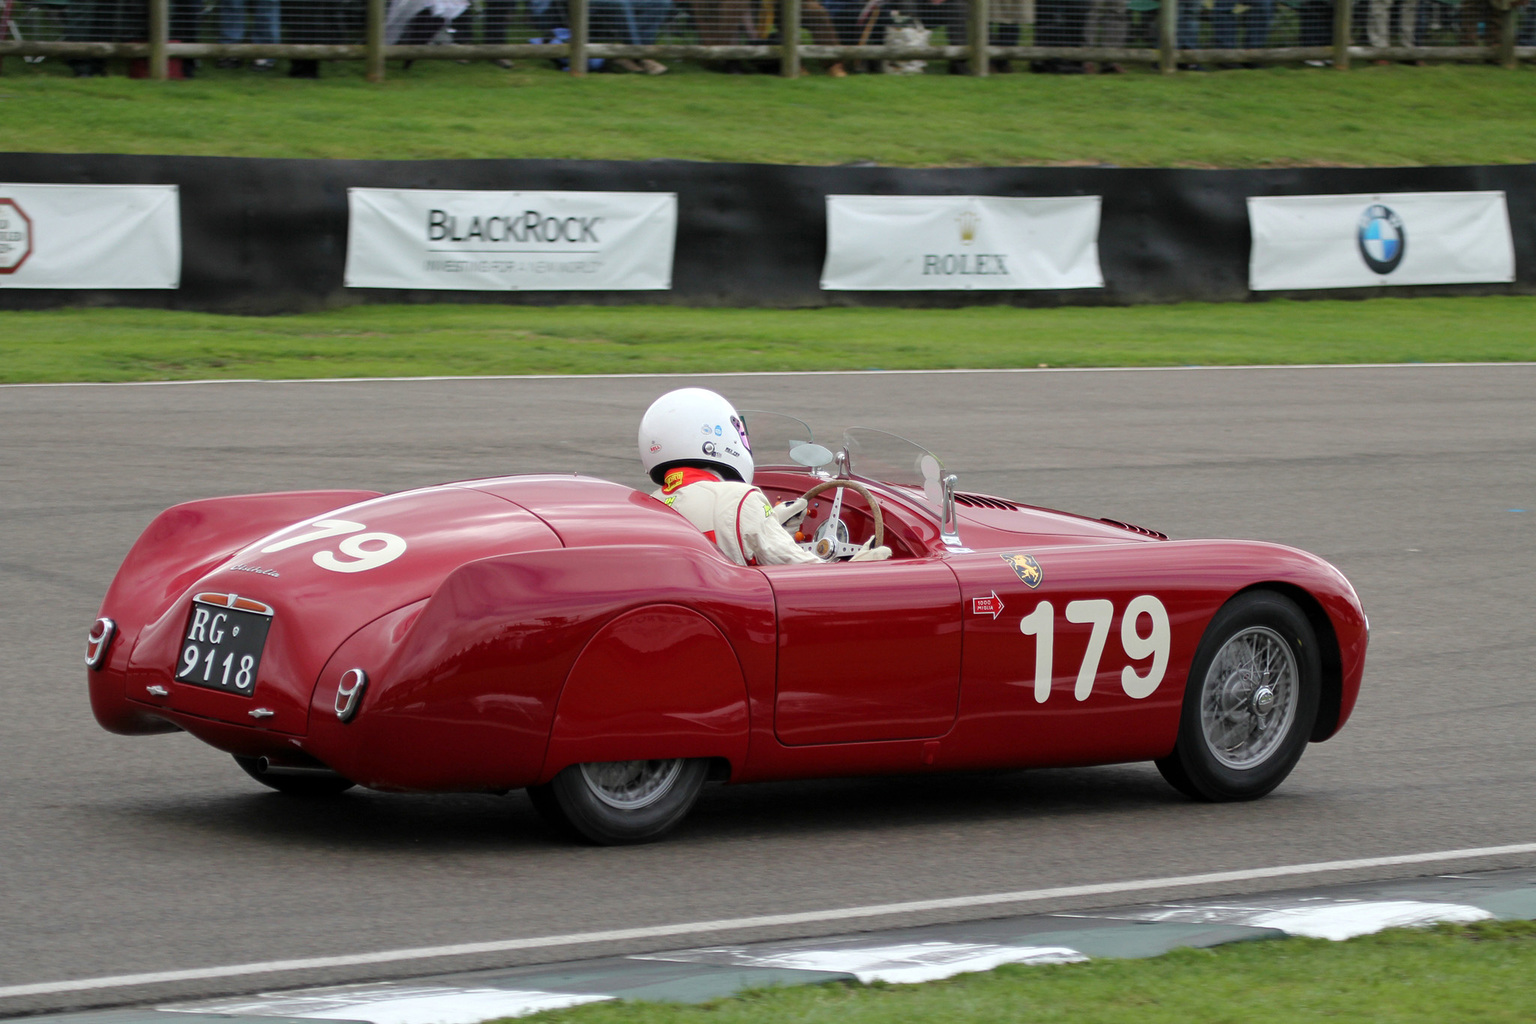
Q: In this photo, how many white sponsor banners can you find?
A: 4